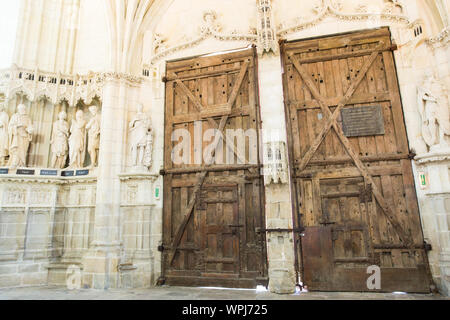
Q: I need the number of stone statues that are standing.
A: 7